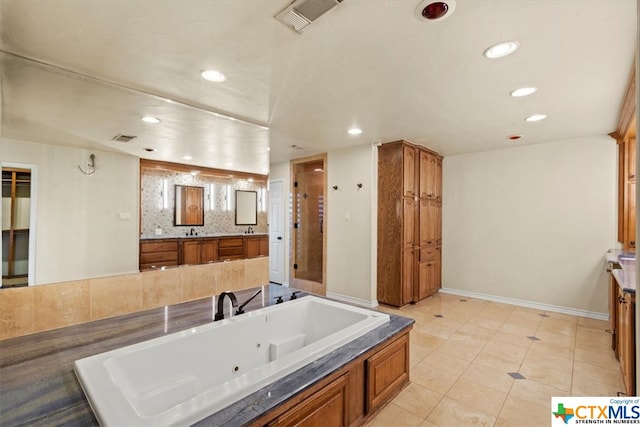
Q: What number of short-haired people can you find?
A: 0